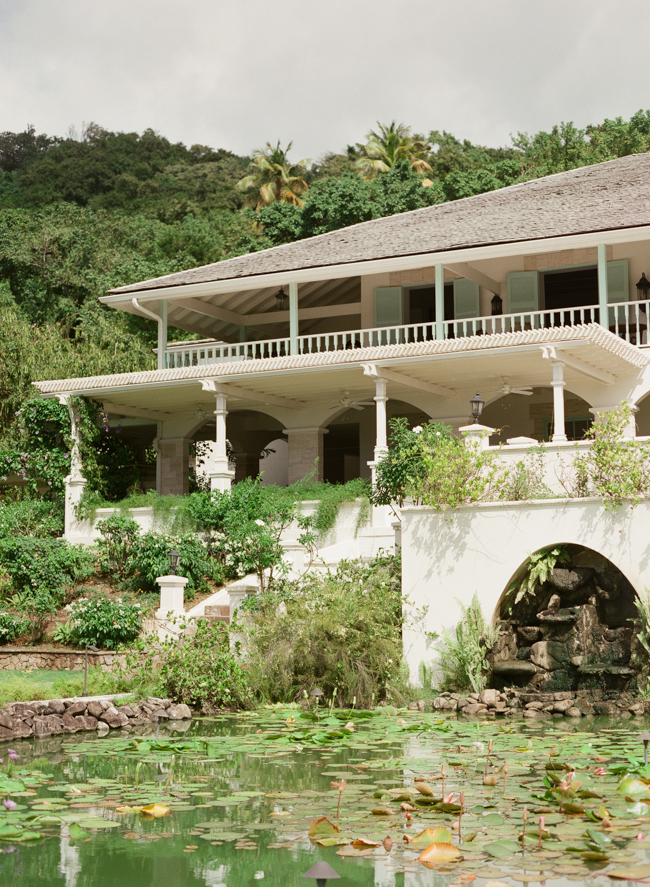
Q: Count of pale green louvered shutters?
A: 4